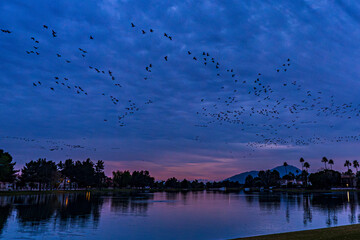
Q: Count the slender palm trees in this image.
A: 7